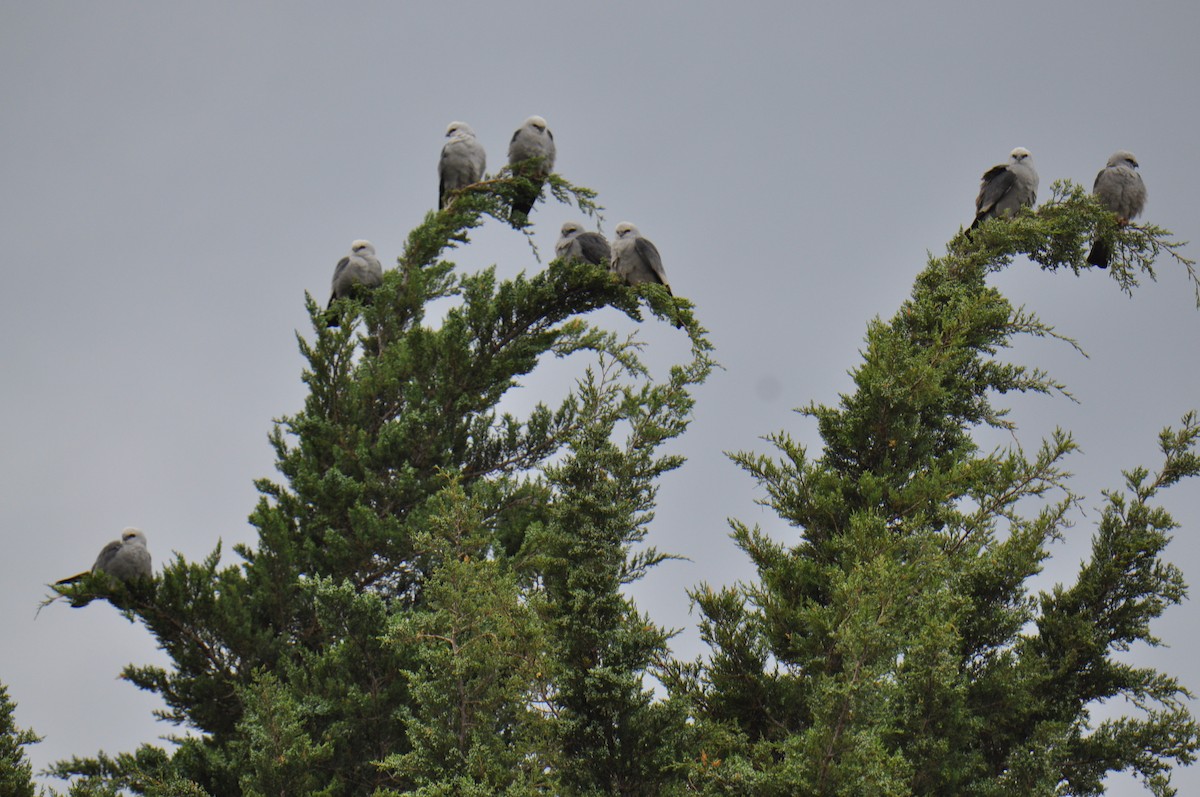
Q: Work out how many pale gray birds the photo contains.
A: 8